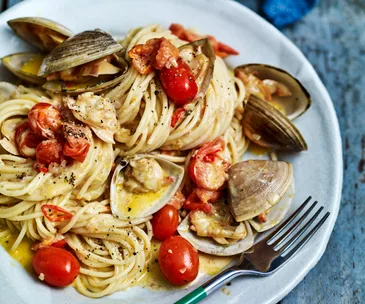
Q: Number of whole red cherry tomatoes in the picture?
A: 4